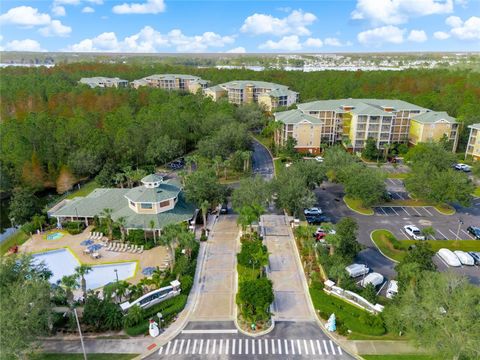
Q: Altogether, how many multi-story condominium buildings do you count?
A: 5